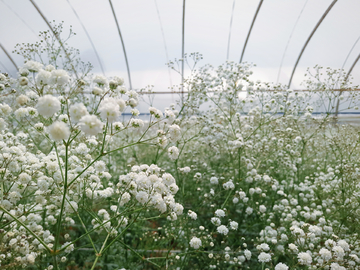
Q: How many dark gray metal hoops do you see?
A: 7